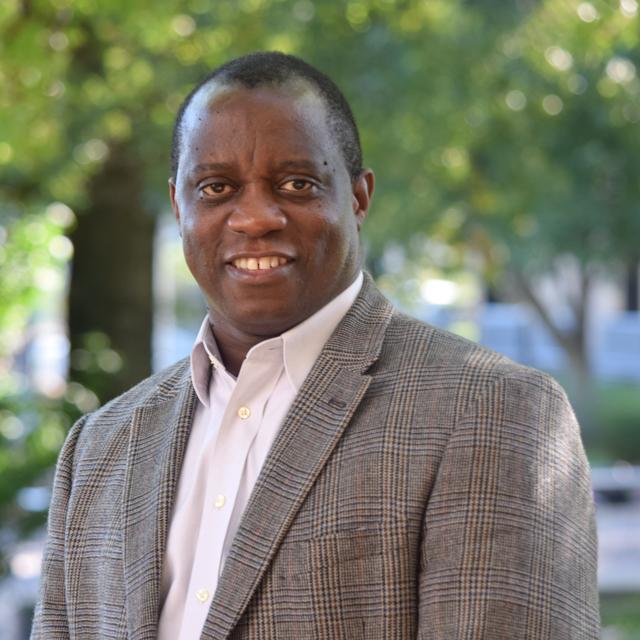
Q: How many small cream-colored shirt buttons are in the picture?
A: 3